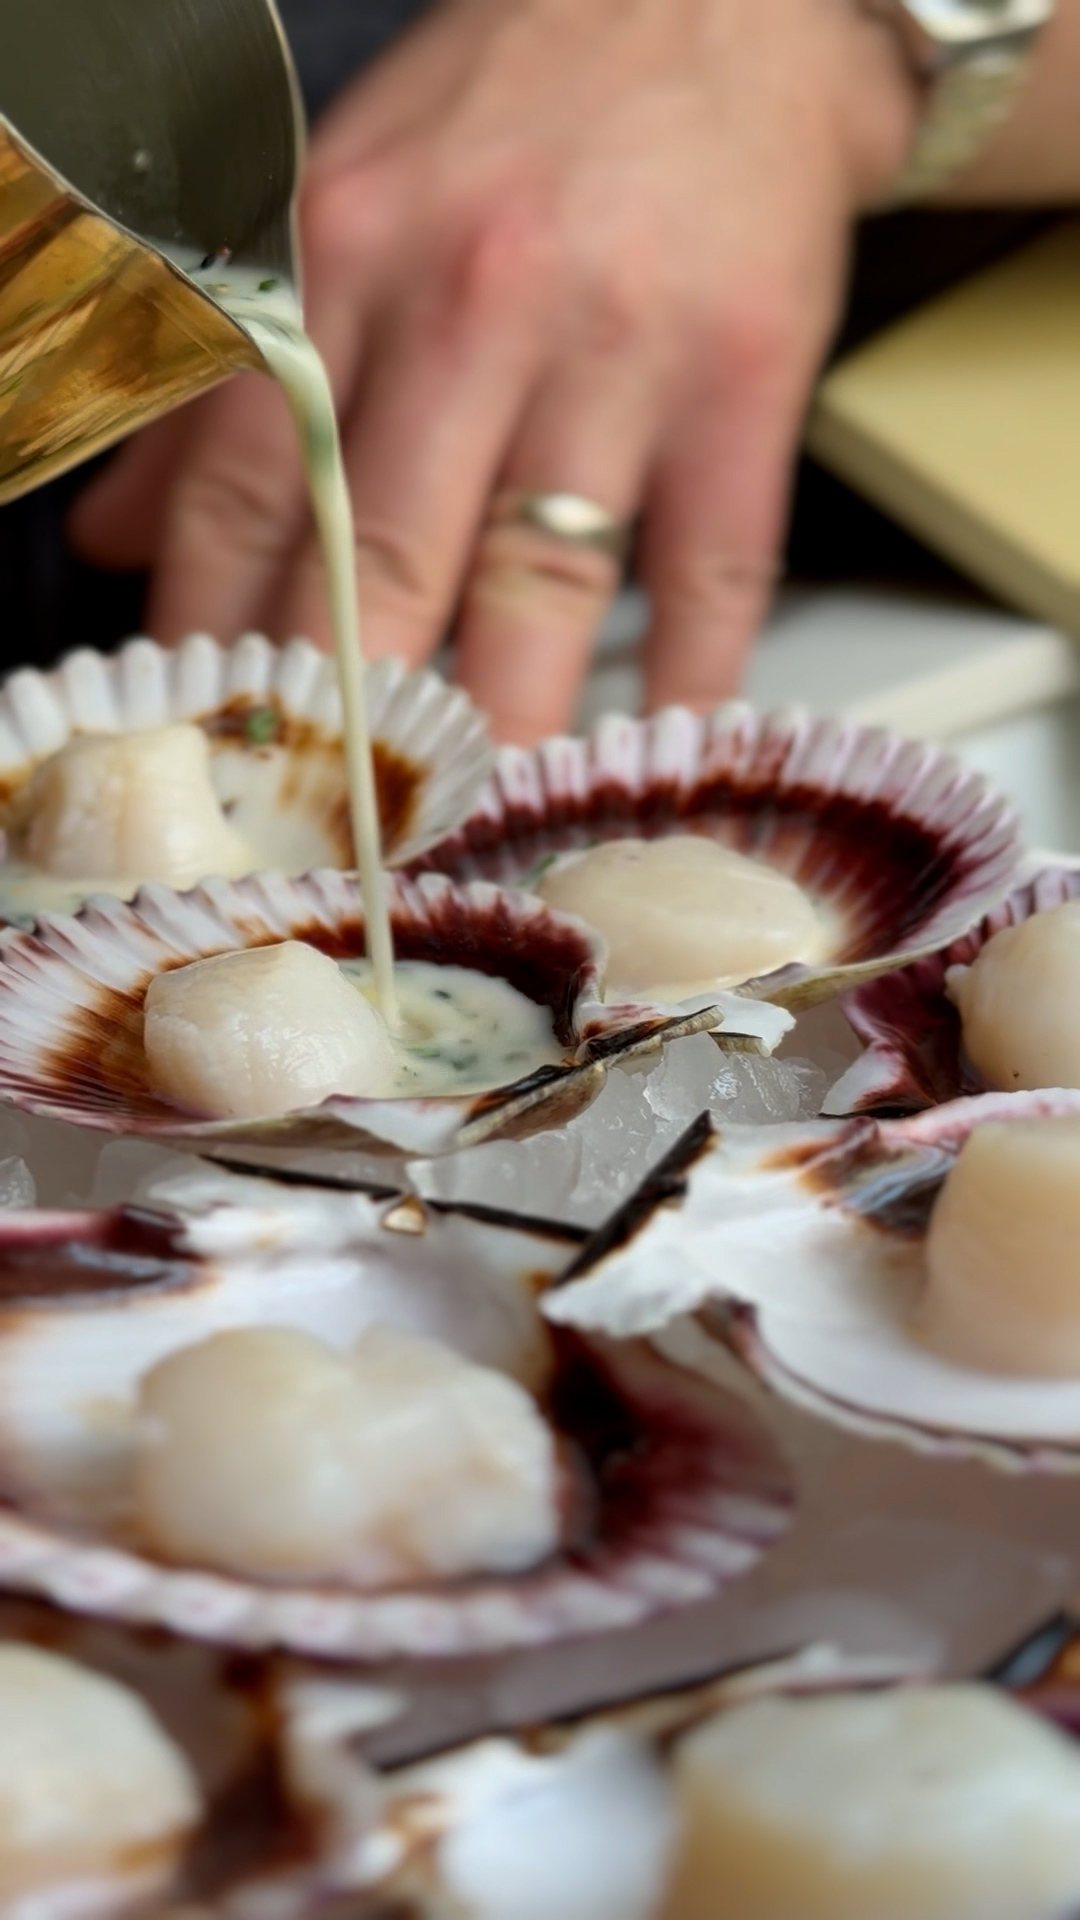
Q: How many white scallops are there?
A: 8